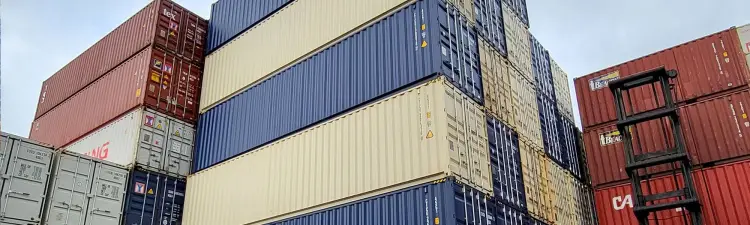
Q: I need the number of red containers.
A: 5